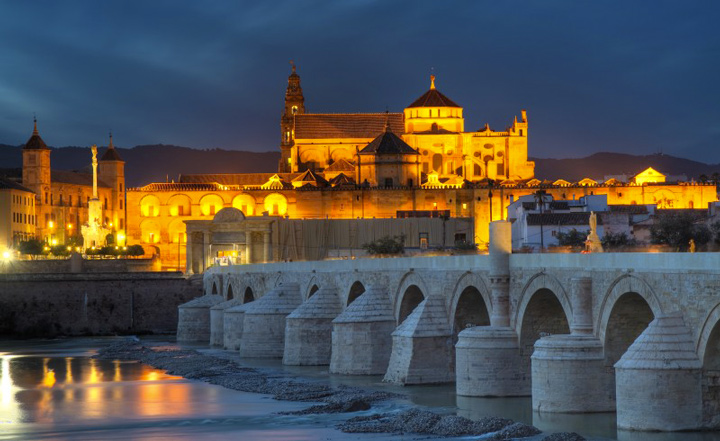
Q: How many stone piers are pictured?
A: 10